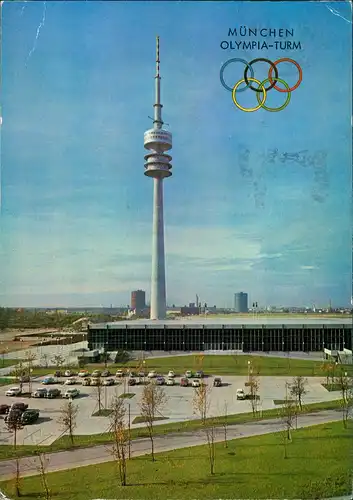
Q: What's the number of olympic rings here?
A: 5